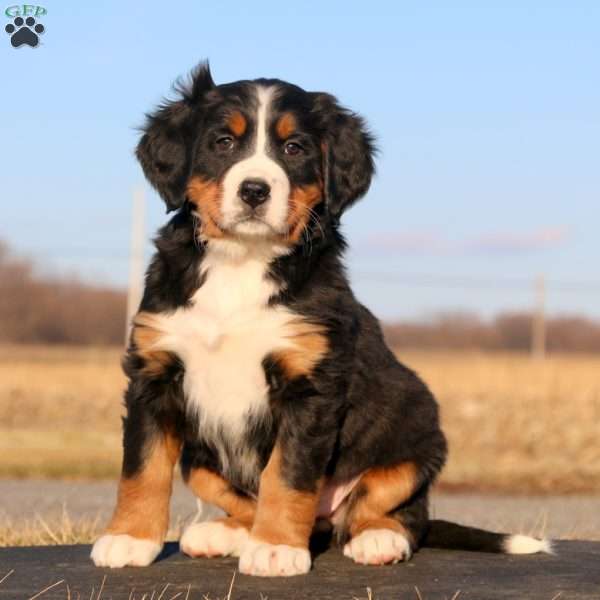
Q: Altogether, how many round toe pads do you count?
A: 4